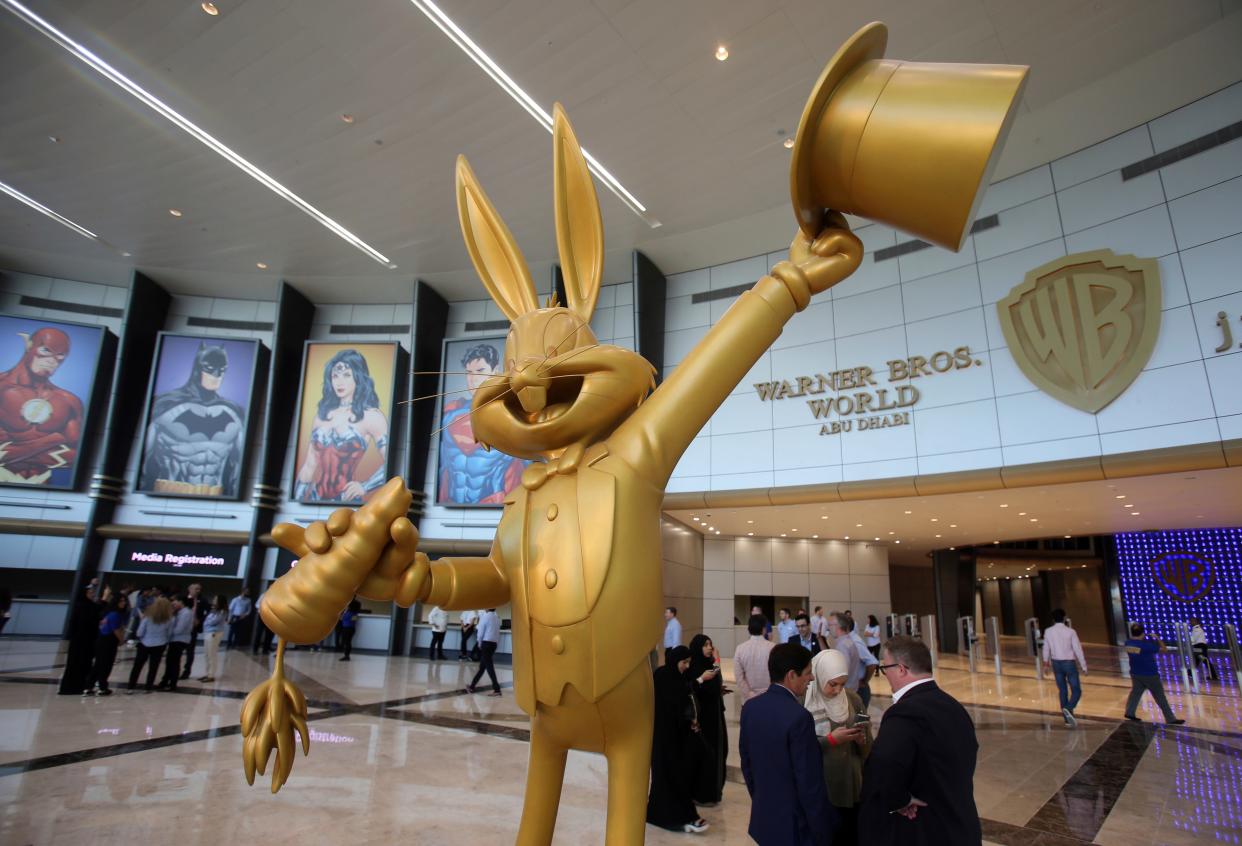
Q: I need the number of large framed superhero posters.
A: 4